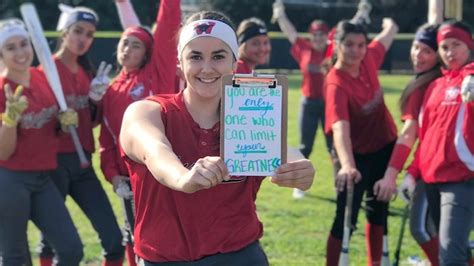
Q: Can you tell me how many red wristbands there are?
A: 1